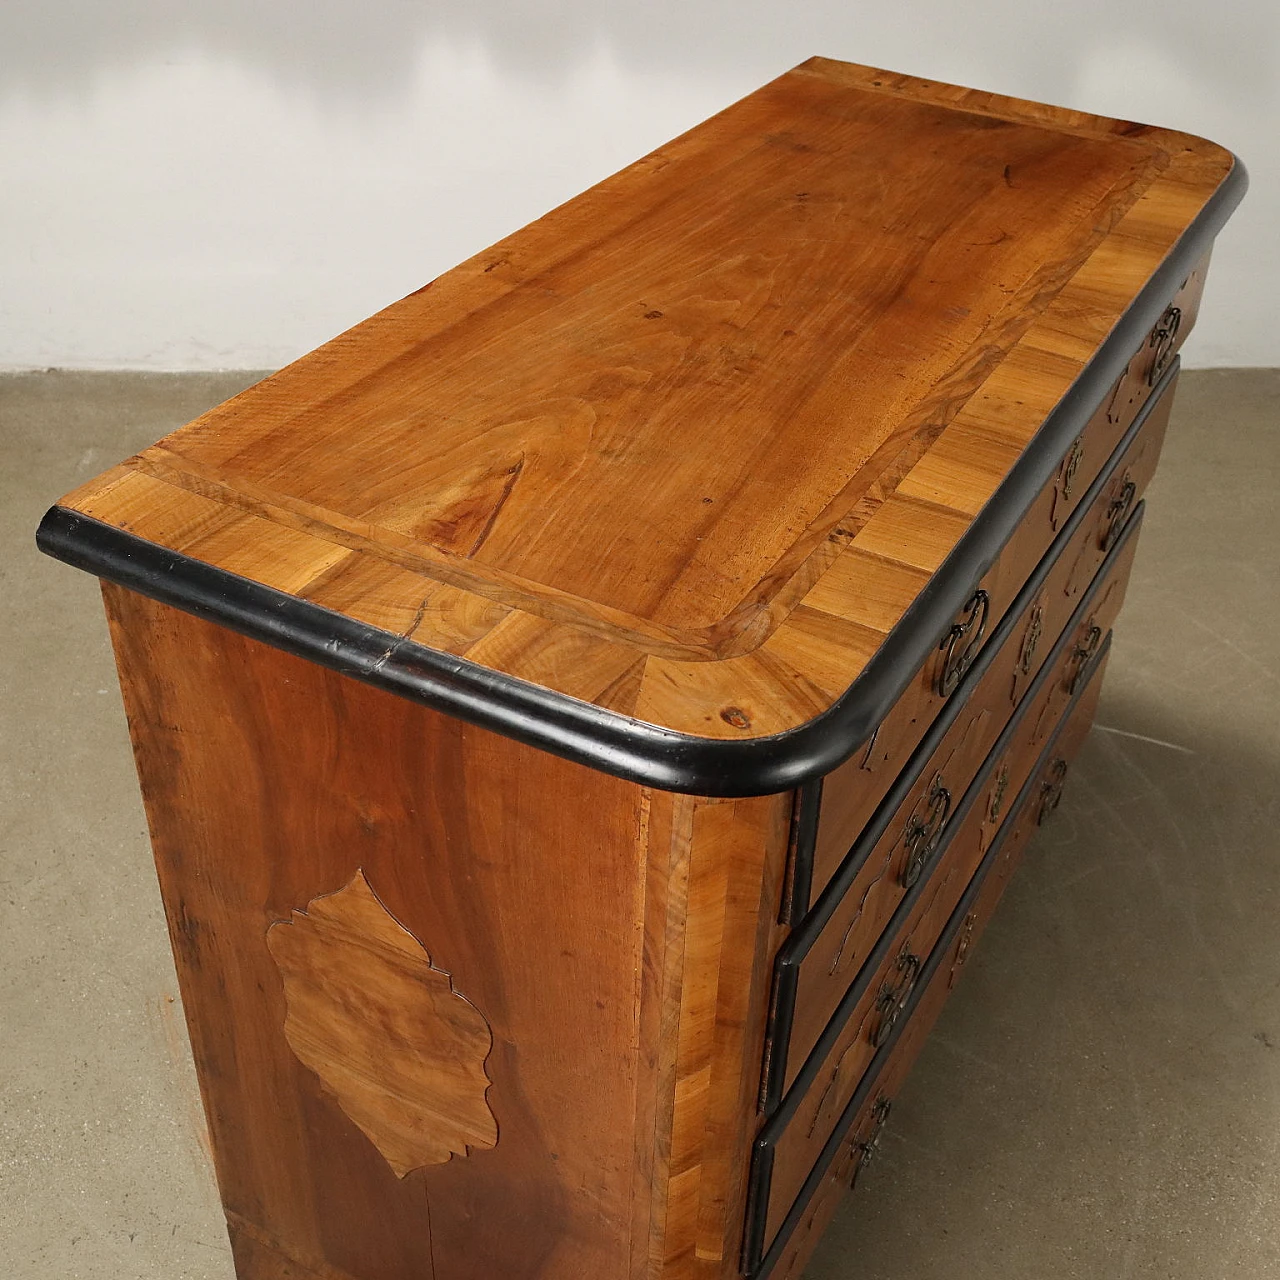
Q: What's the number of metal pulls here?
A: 8